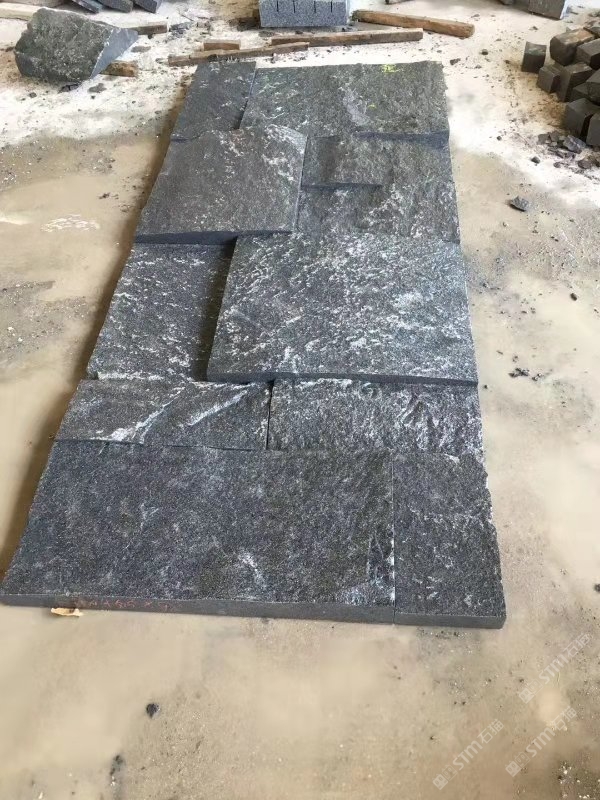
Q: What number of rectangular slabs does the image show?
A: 11